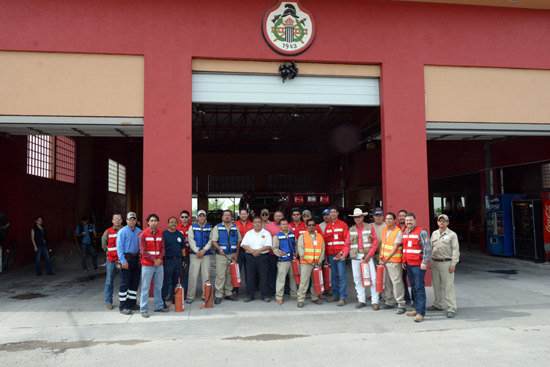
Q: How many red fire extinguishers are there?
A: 8